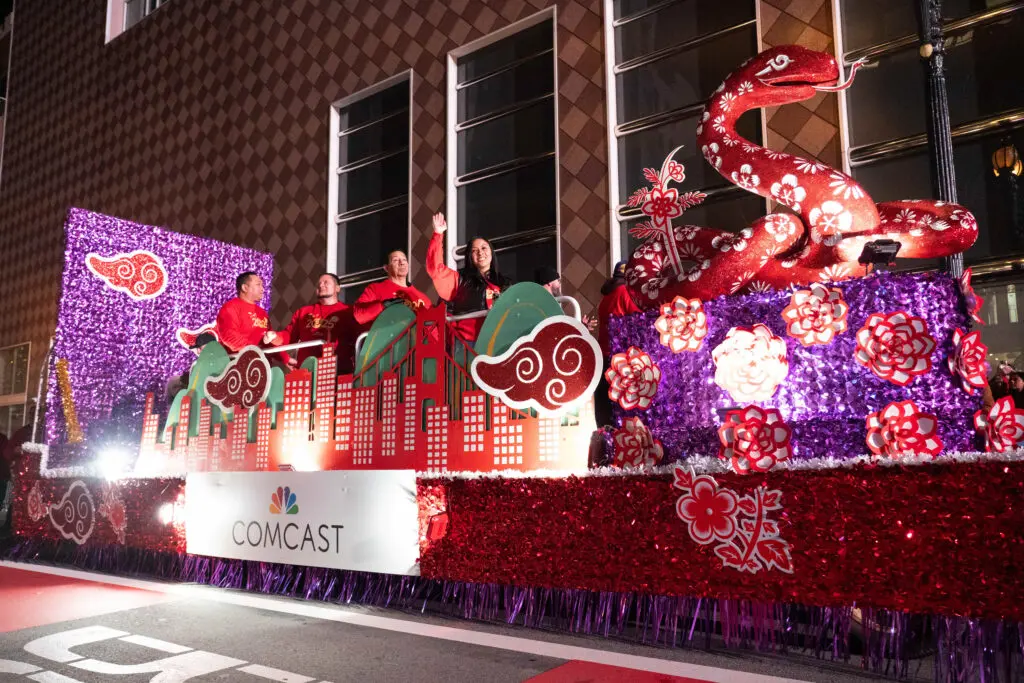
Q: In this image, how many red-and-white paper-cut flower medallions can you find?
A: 11